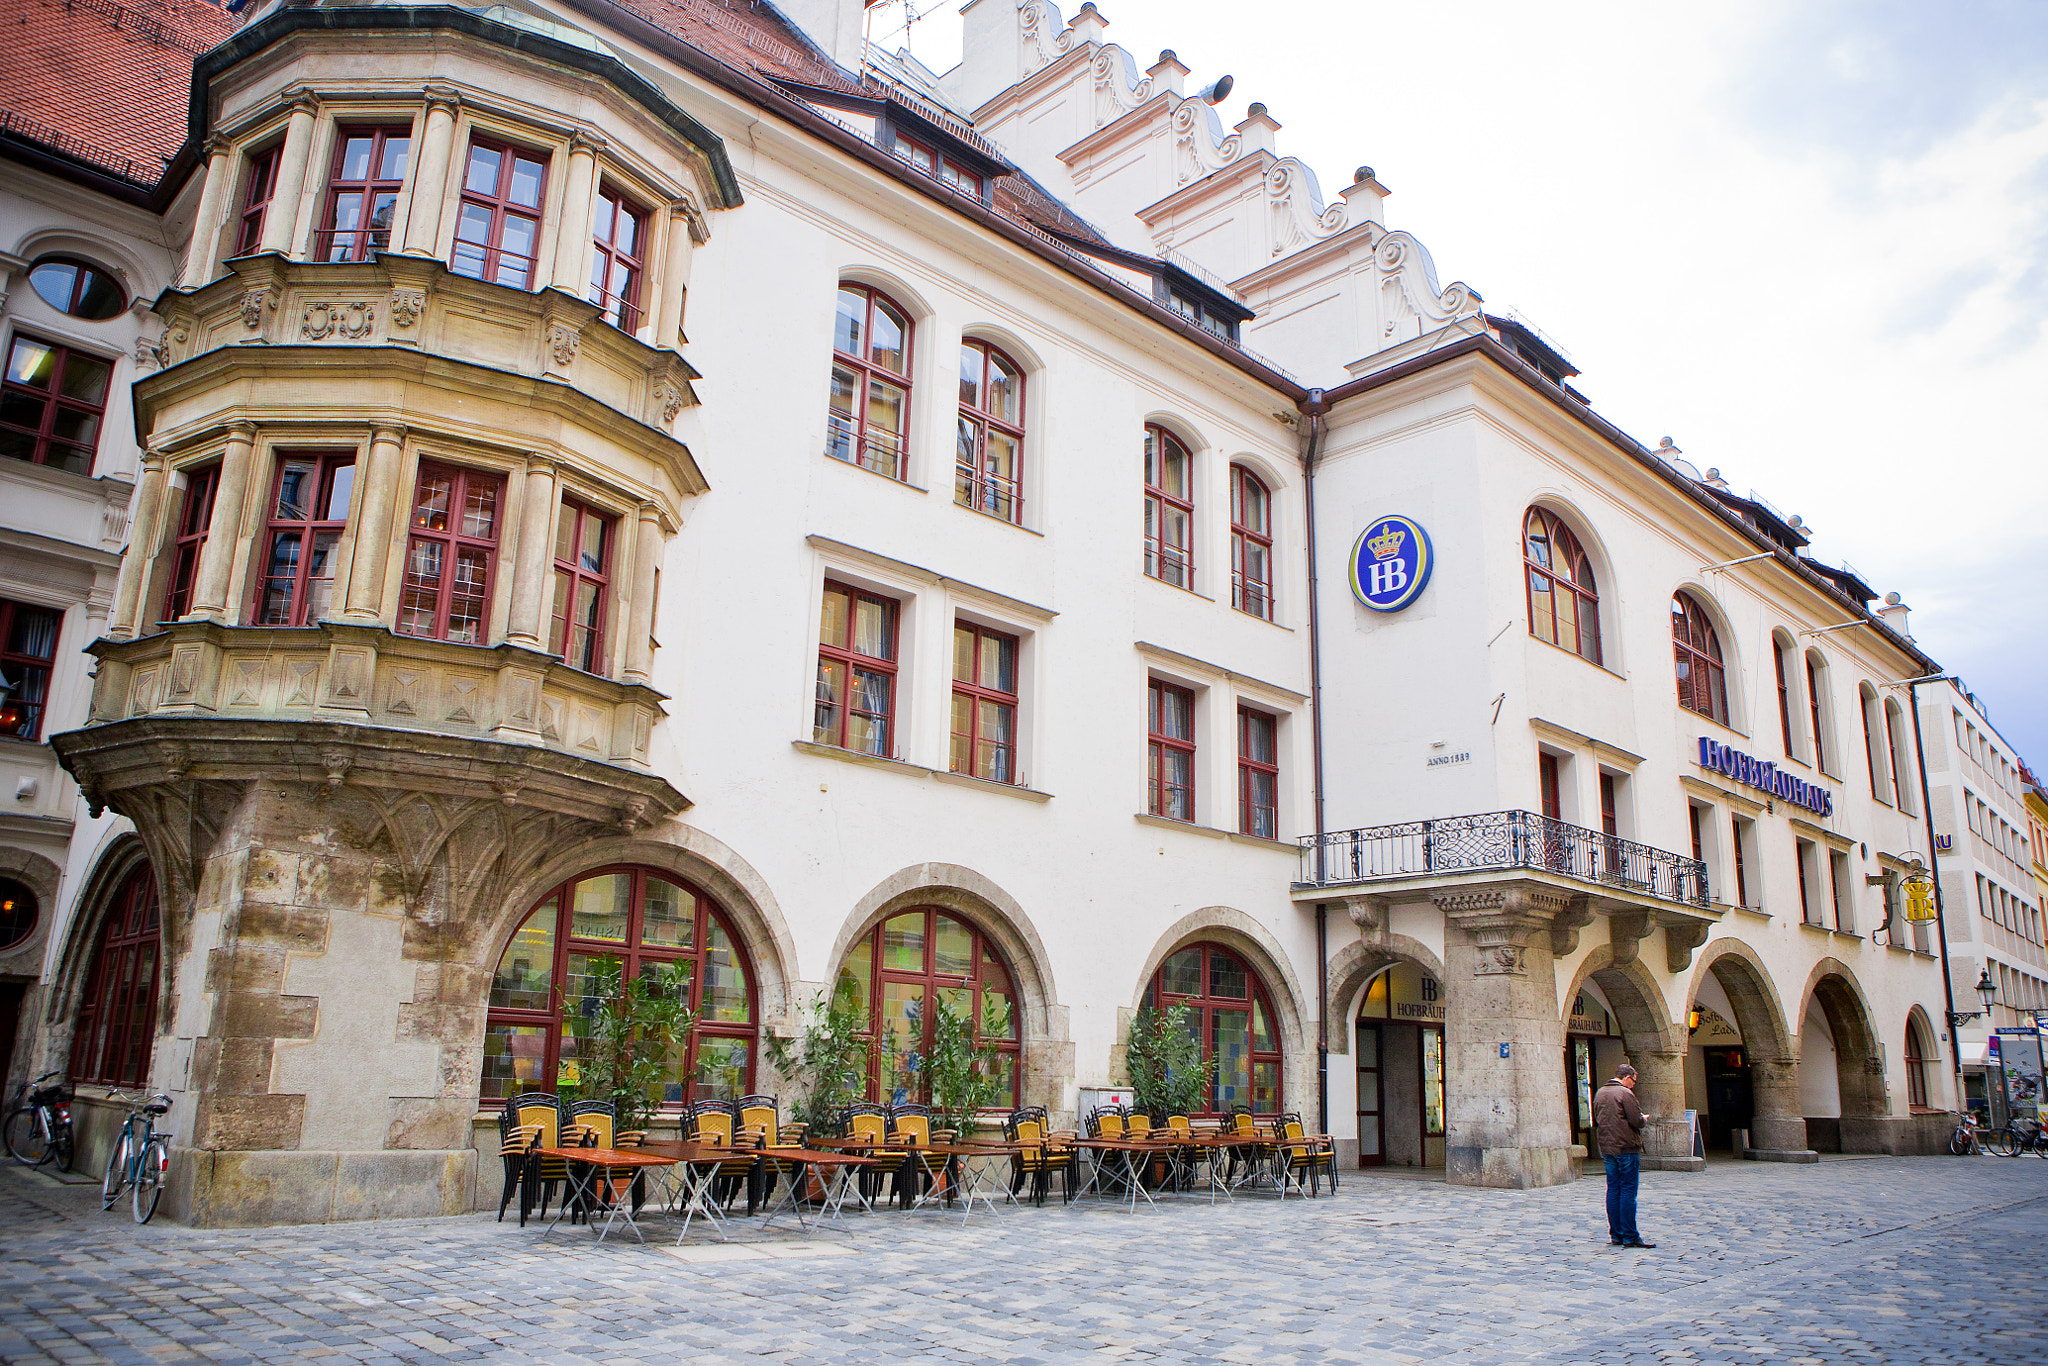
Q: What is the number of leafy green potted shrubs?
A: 4